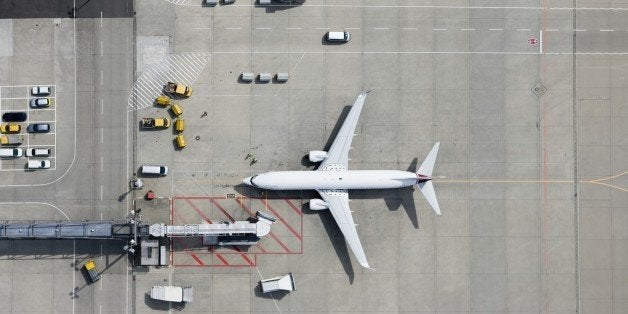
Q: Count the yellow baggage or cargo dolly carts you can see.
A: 4